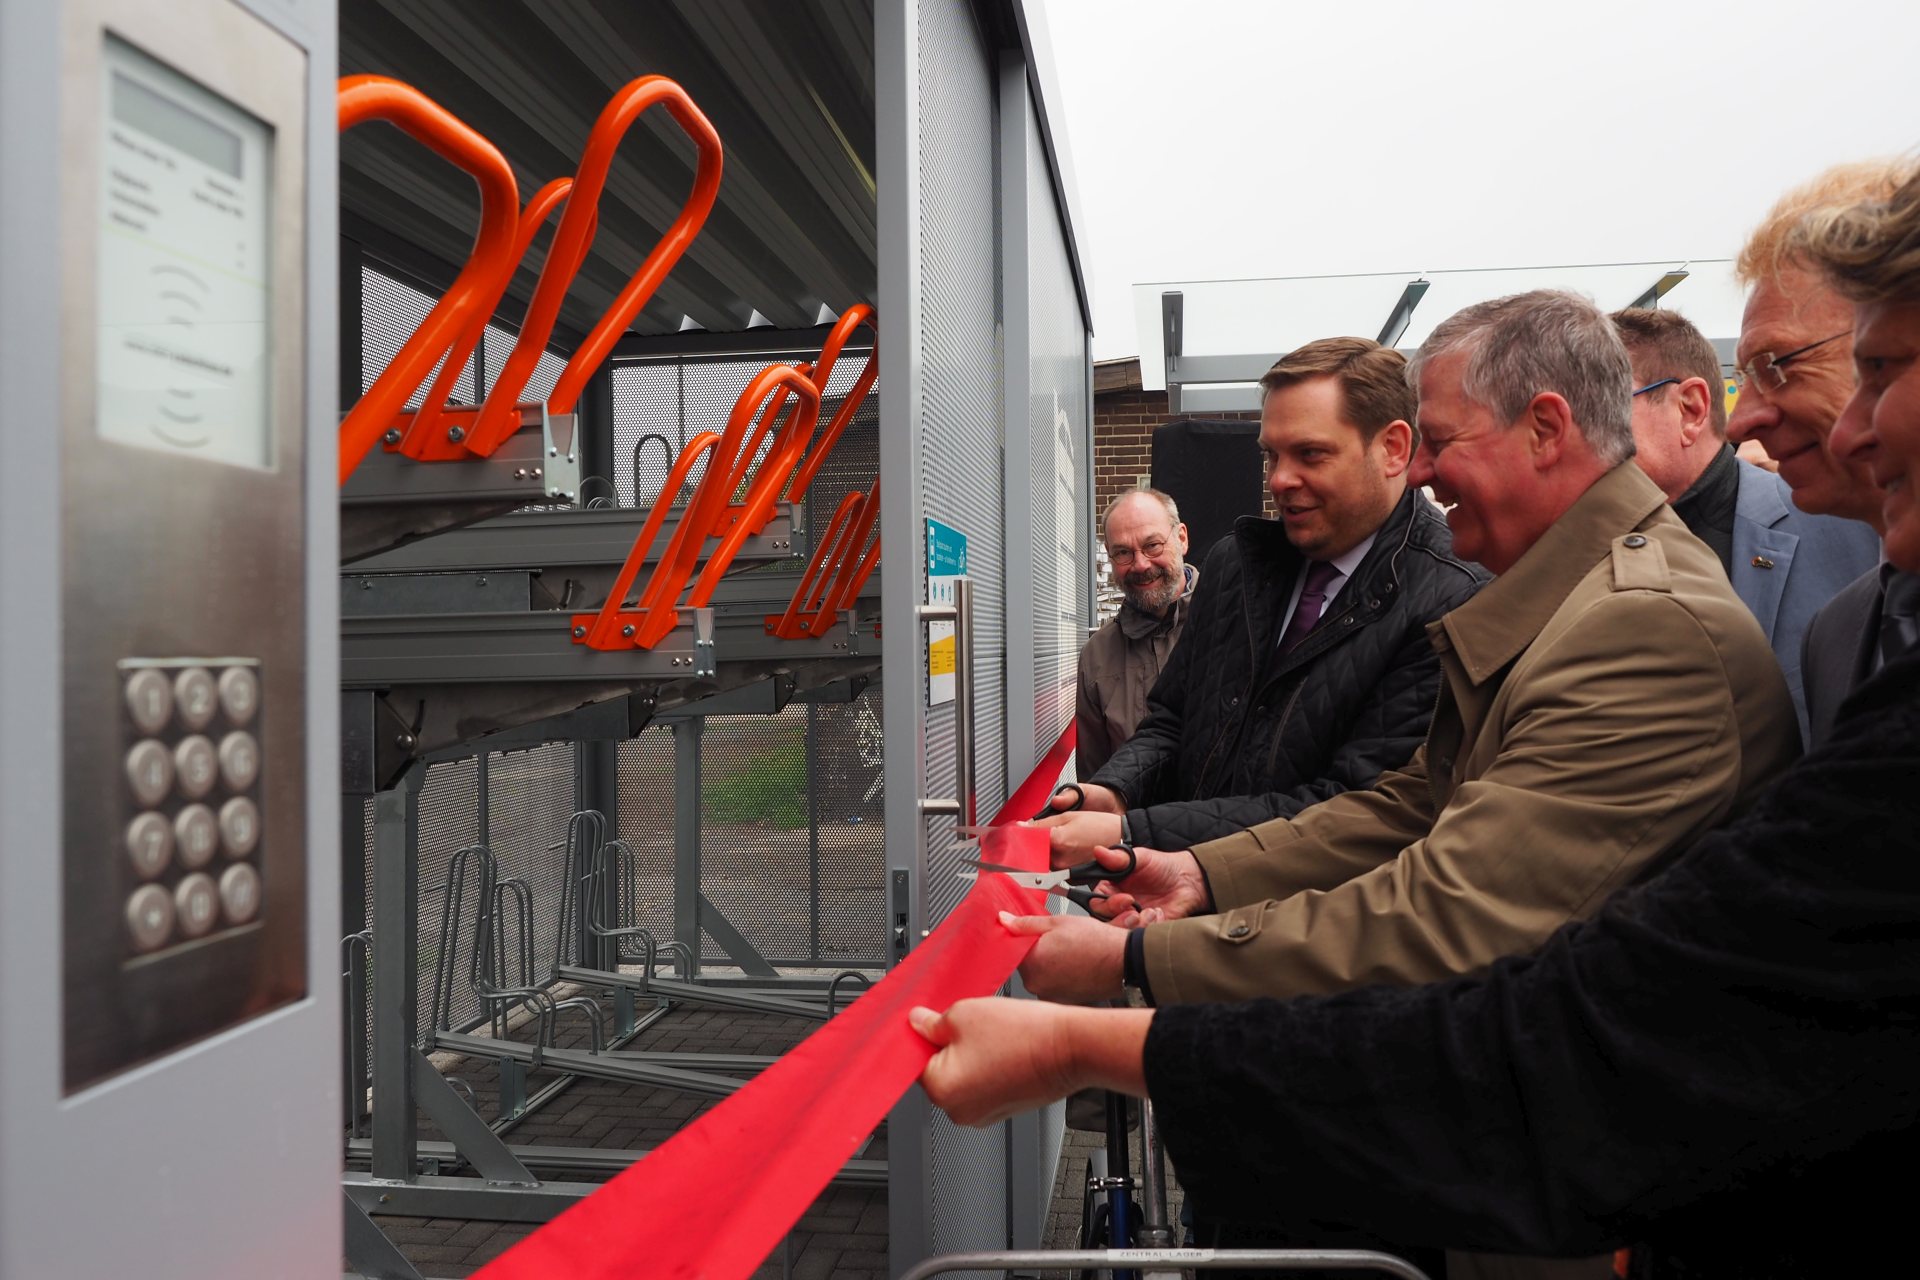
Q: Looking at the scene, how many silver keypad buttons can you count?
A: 12